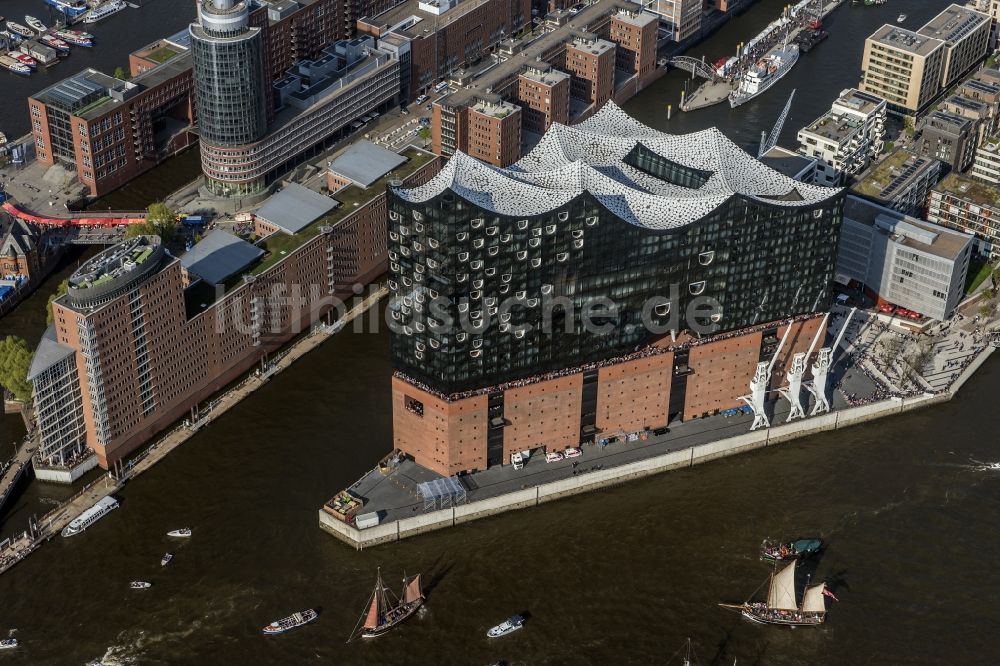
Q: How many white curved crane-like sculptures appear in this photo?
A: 3